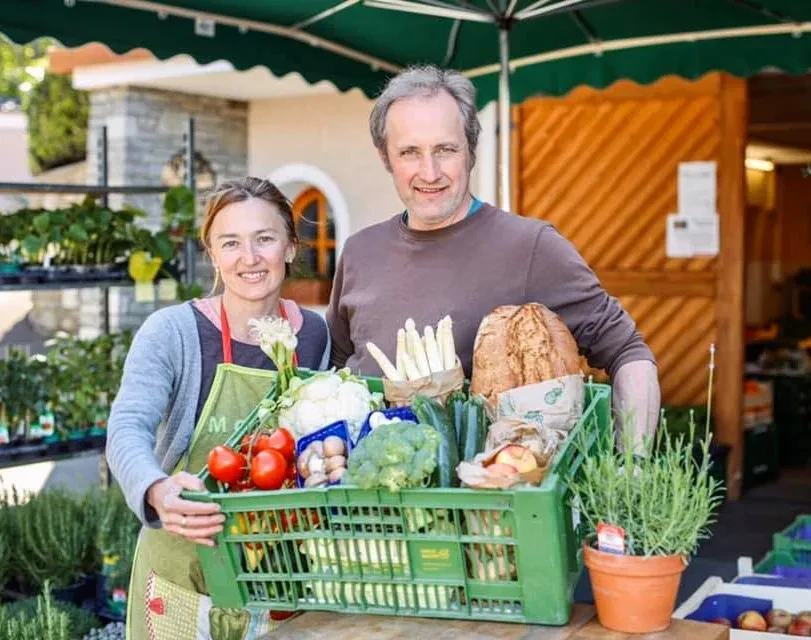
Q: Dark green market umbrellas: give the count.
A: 1